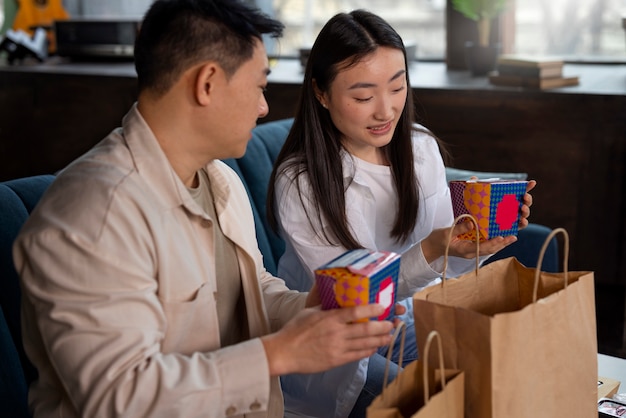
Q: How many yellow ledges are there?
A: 0